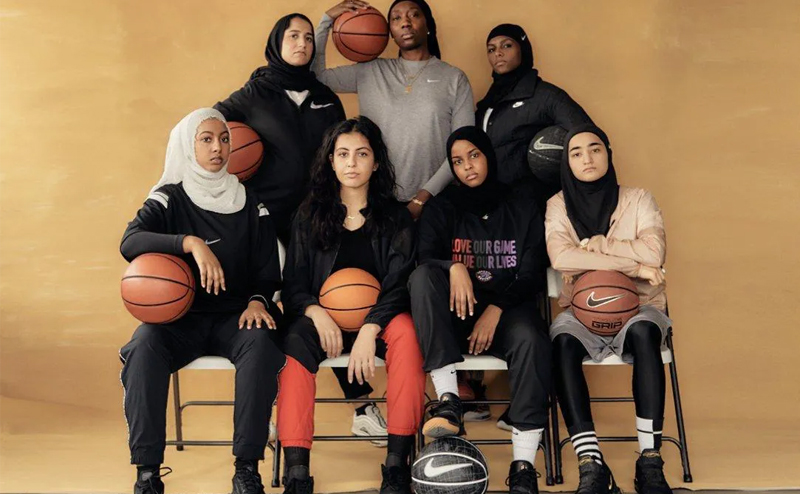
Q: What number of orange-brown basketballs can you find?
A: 5